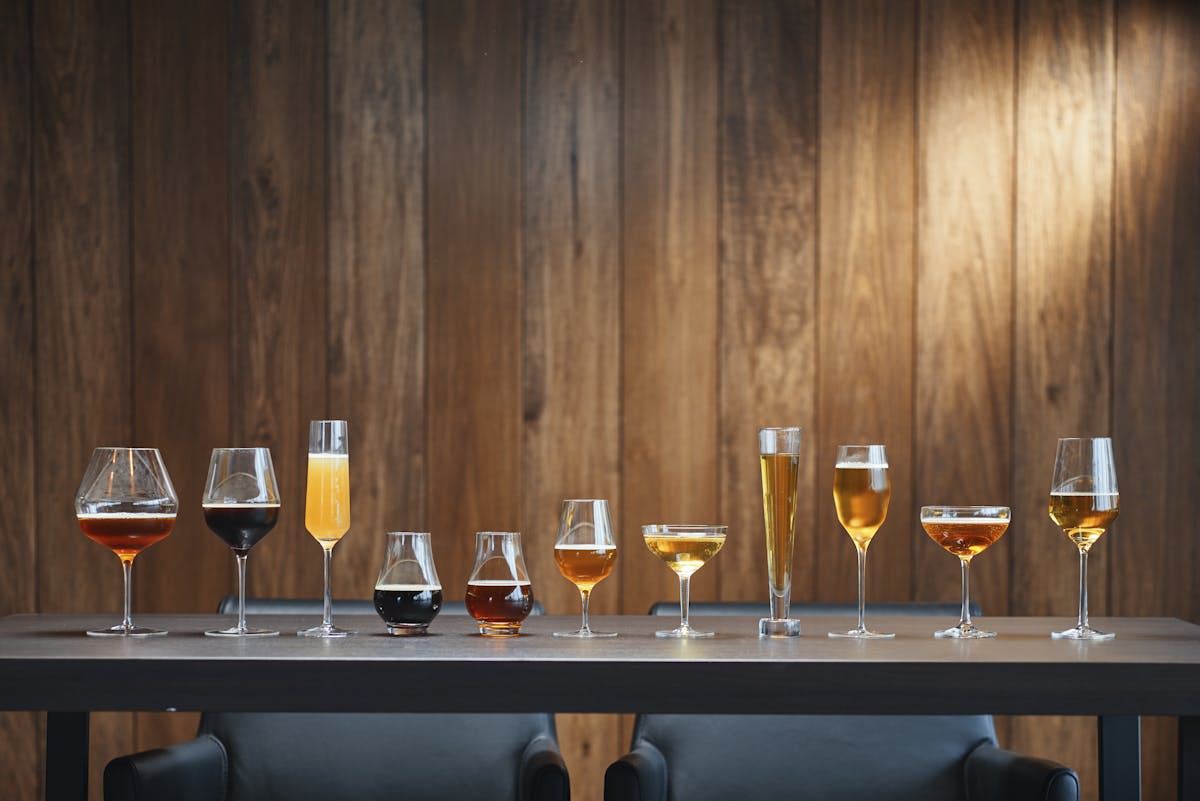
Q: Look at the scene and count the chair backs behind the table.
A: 2